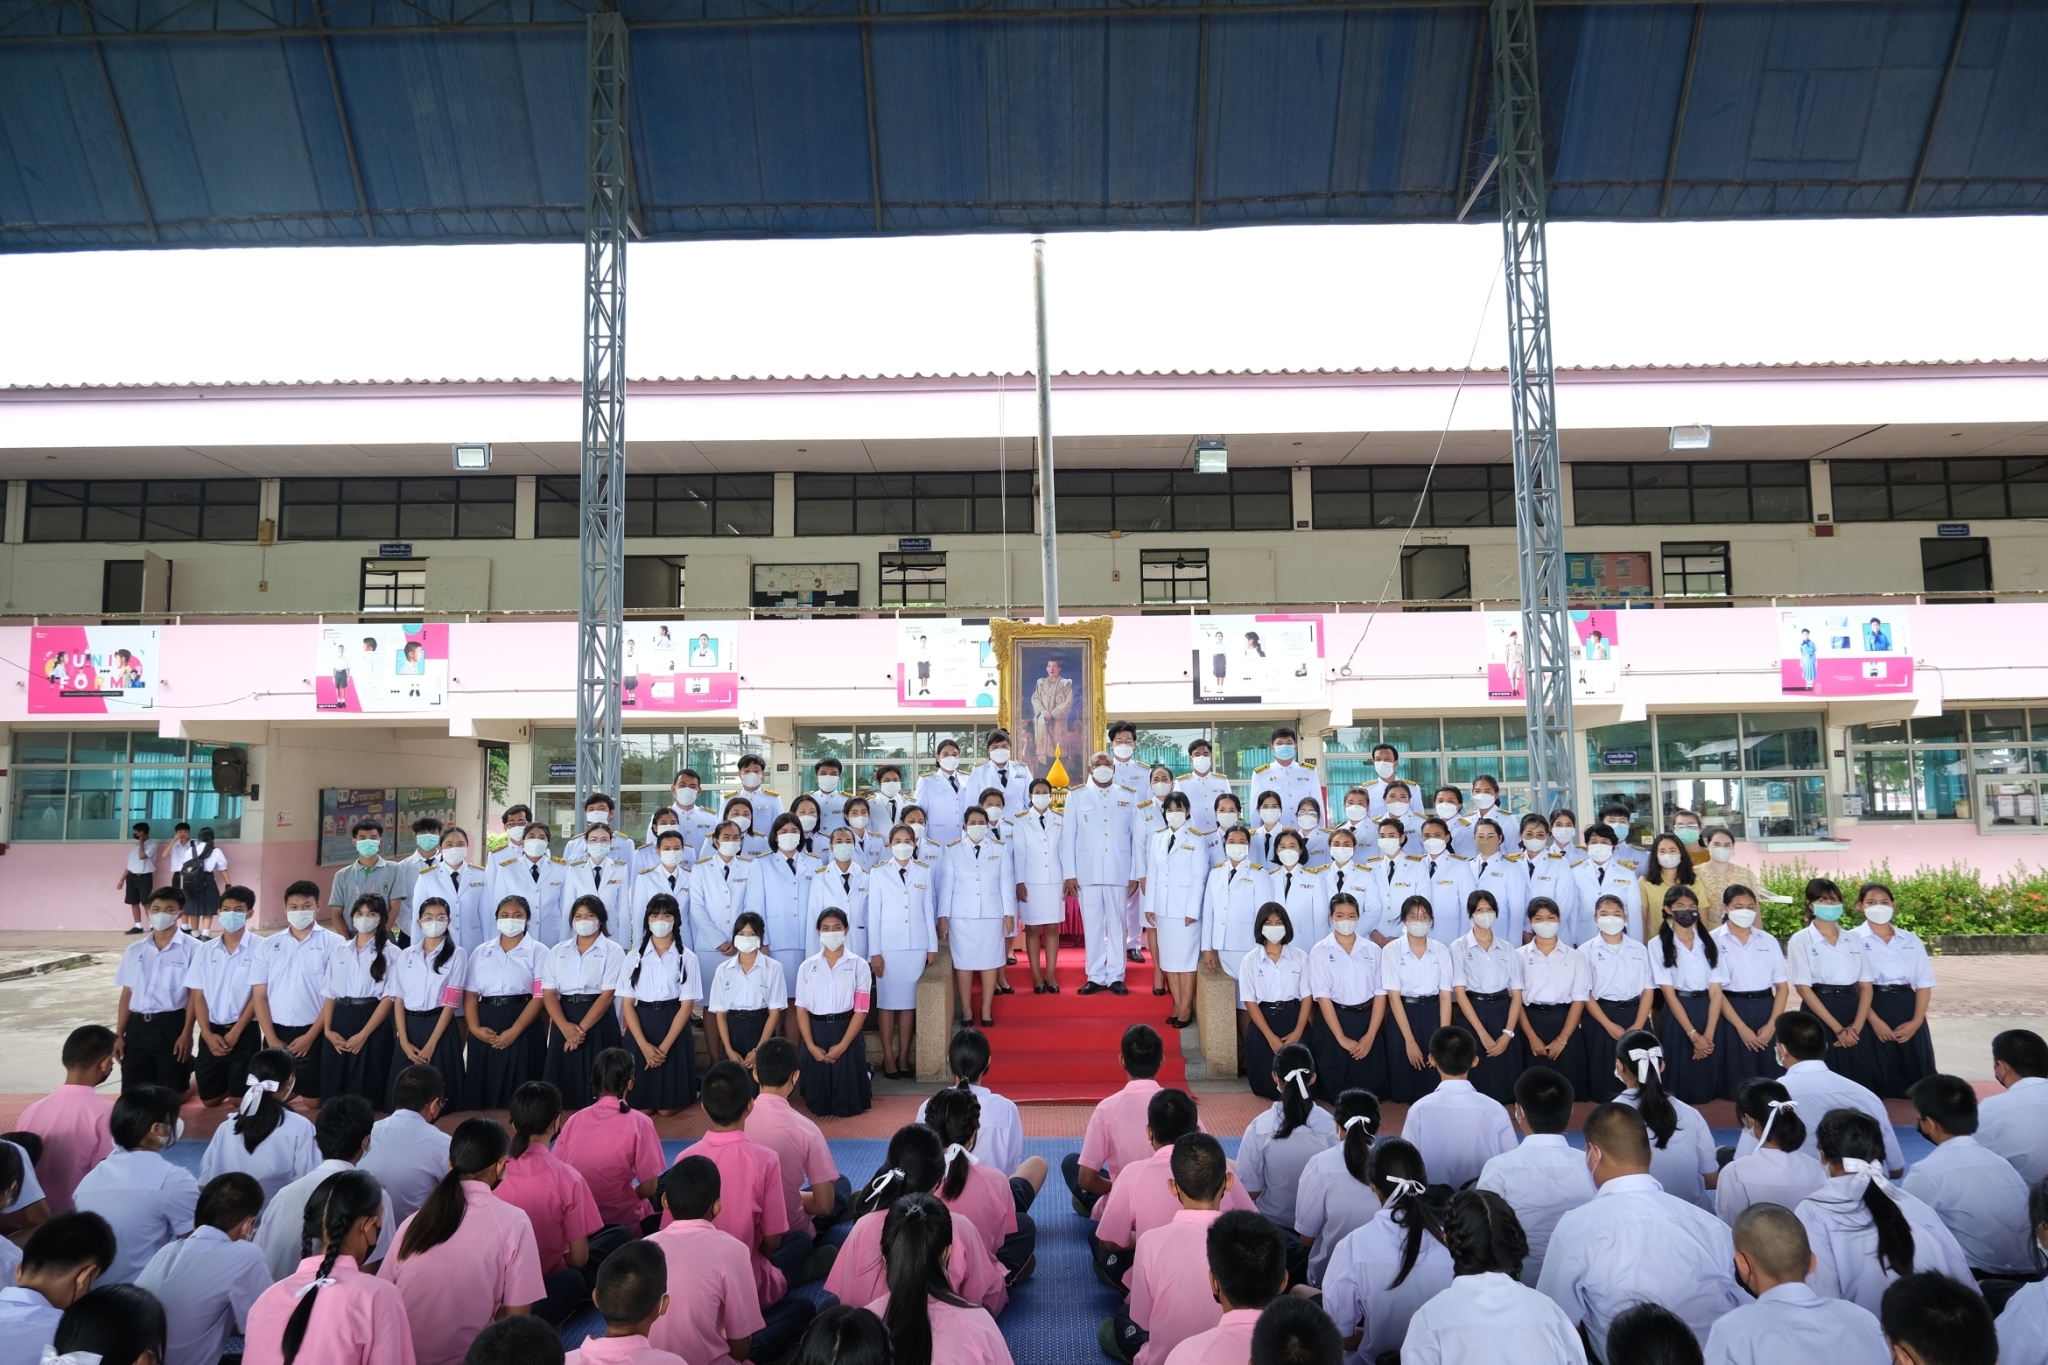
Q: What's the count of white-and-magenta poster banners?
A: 7